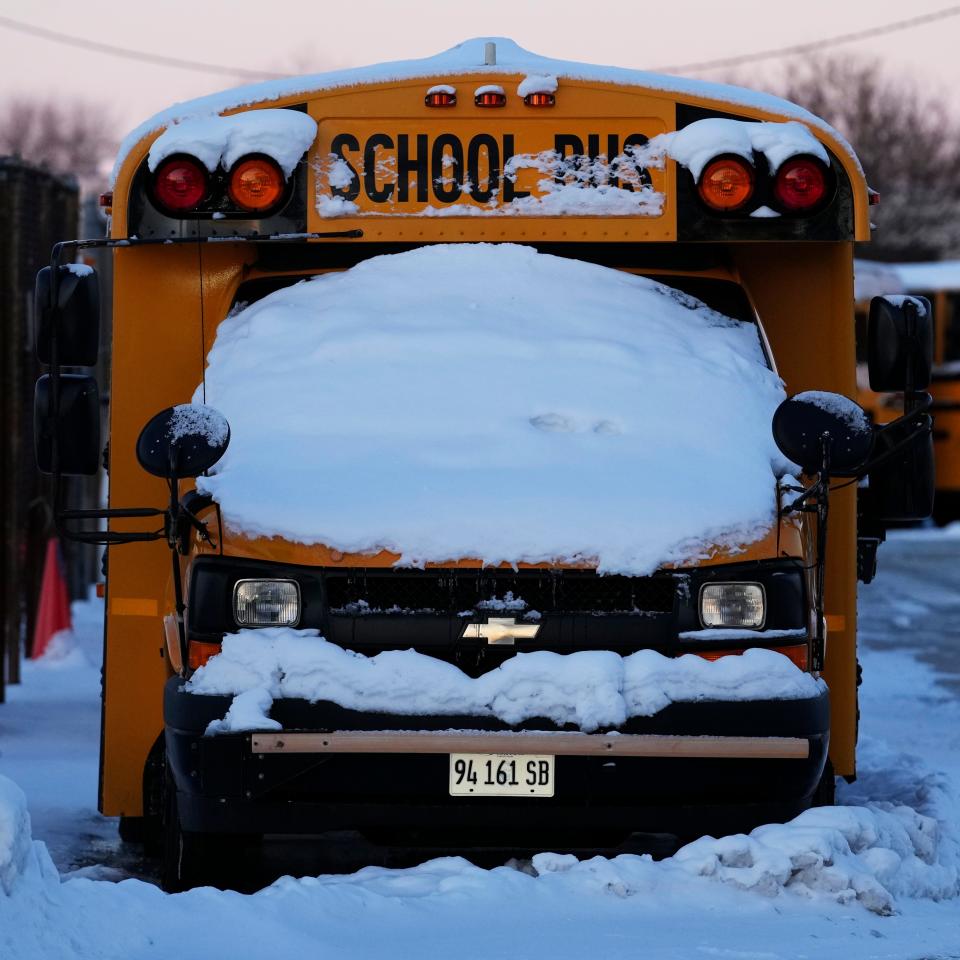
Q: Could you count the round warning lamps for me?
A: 4